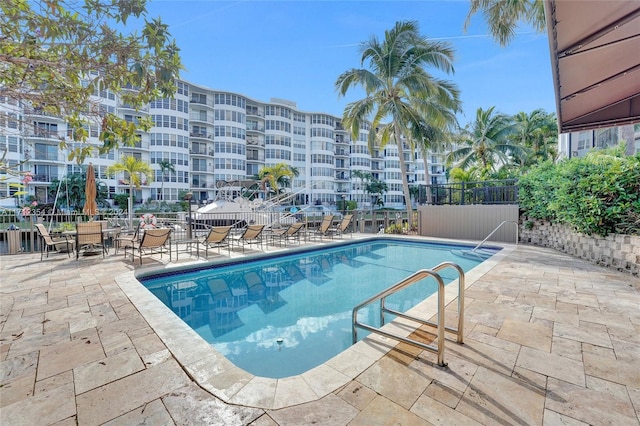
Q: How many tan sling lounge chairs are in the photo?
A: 6